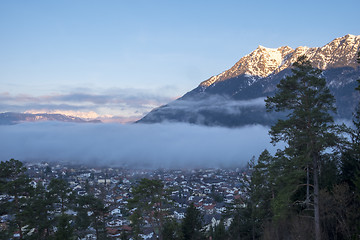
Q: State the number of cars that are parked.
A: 0